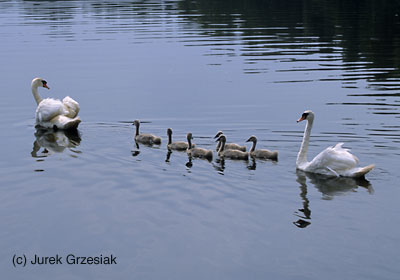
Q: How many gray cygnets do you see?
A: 6